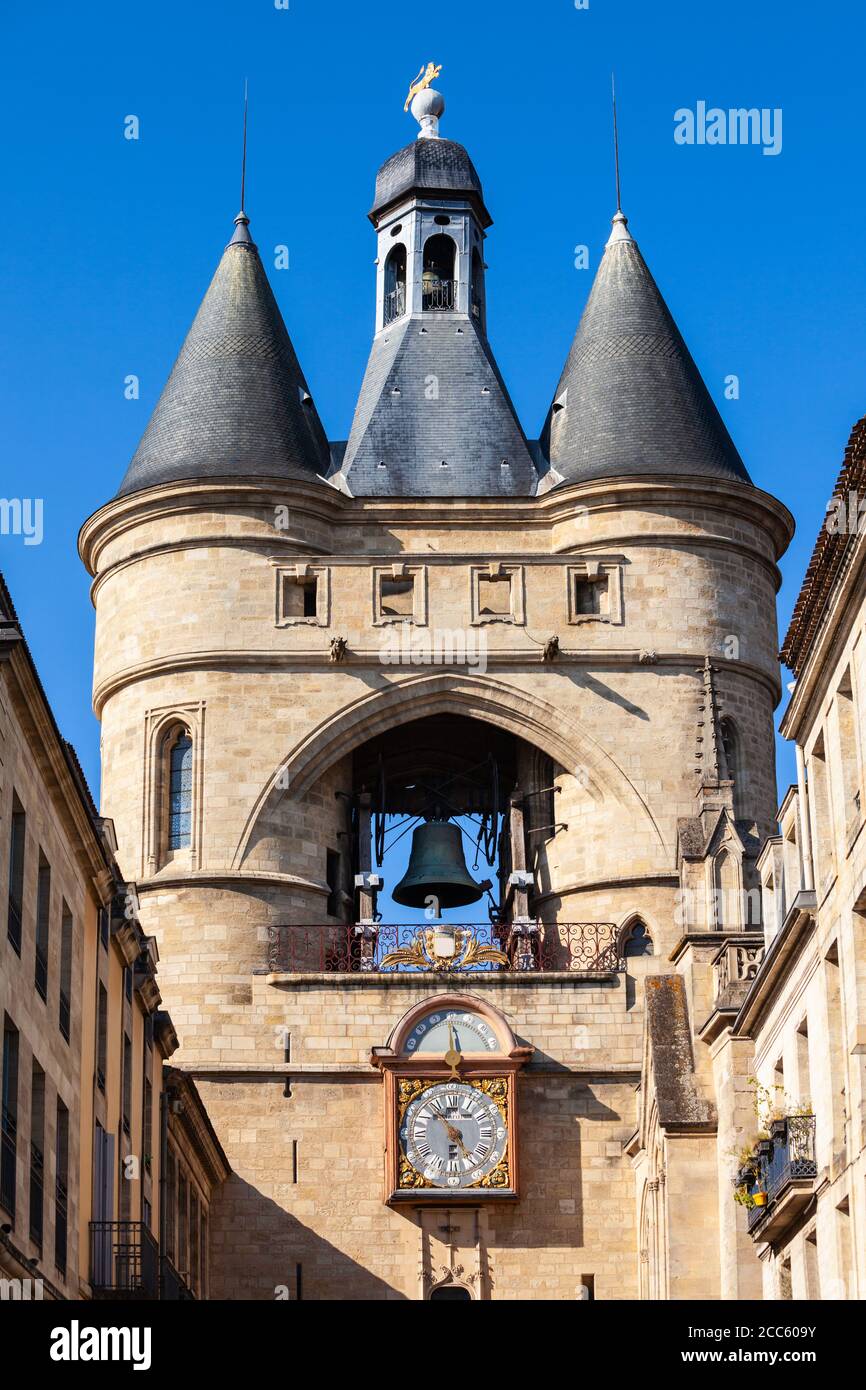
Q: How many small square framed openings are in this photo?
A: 4